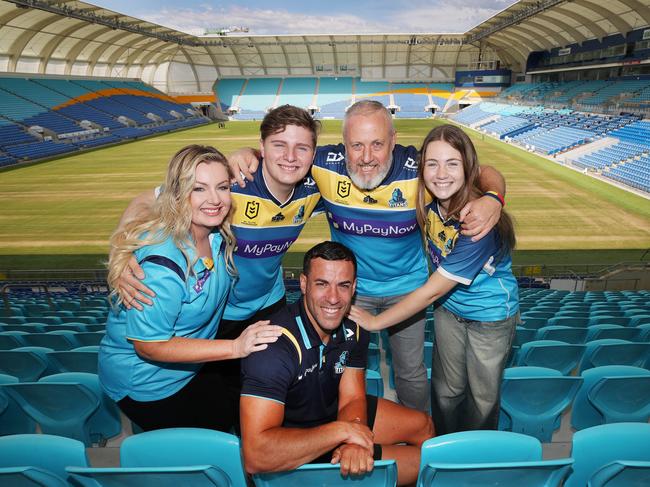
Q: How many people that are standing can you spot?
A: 4